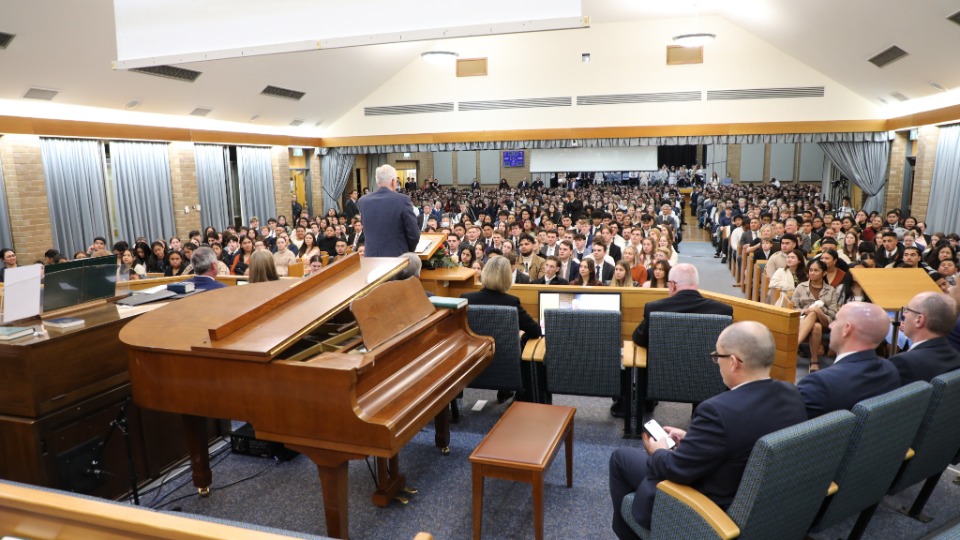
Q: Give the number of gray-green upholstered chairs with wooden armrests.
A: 6